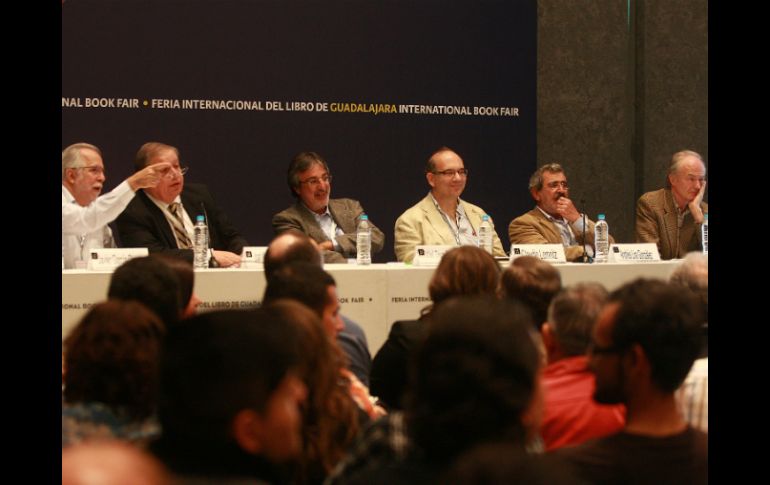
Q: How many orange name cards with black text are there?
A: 0